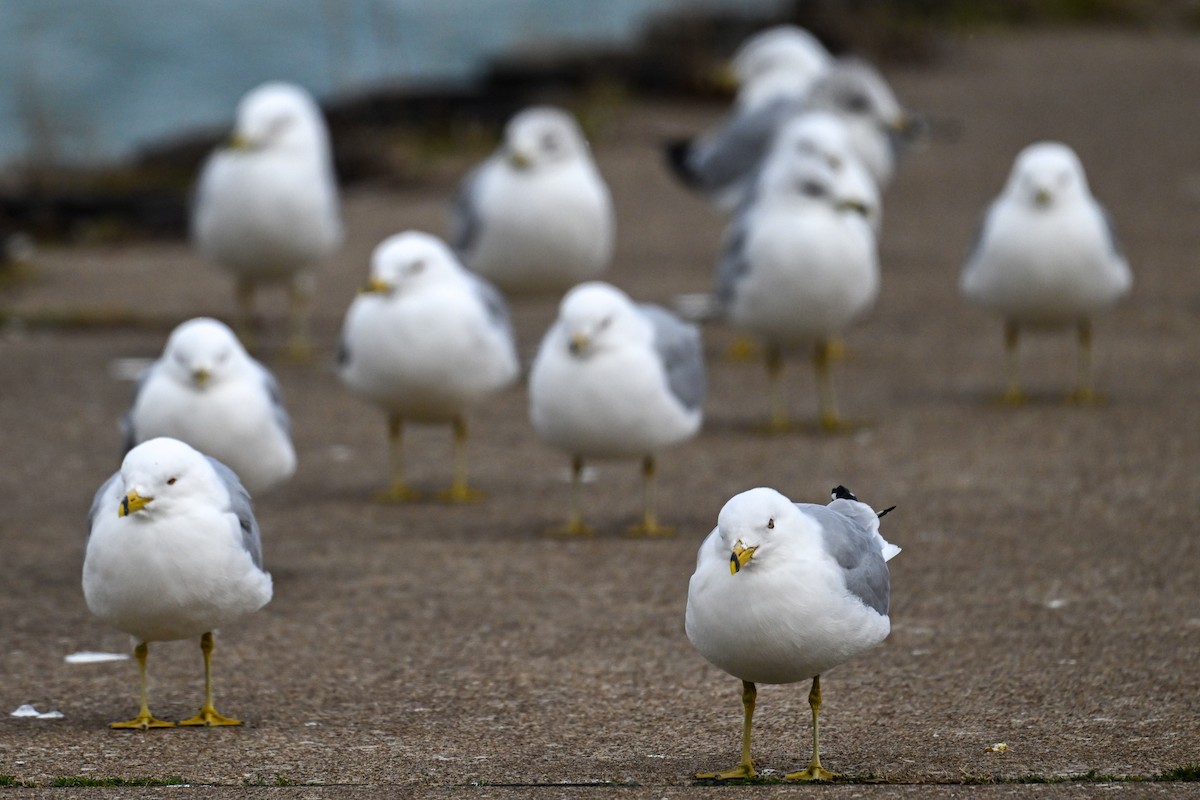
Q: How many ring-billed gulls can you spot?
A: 12